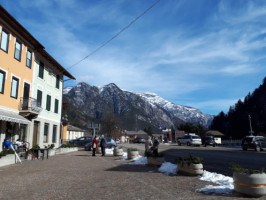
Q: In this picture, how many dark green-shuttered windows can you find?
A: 5